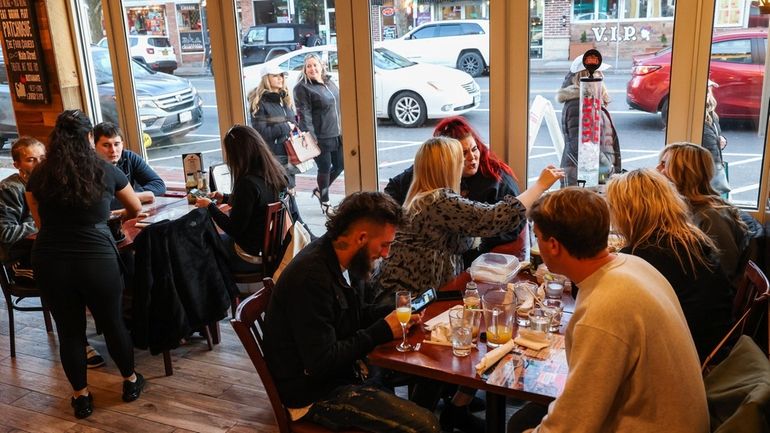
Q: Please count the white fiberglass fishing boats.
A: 0